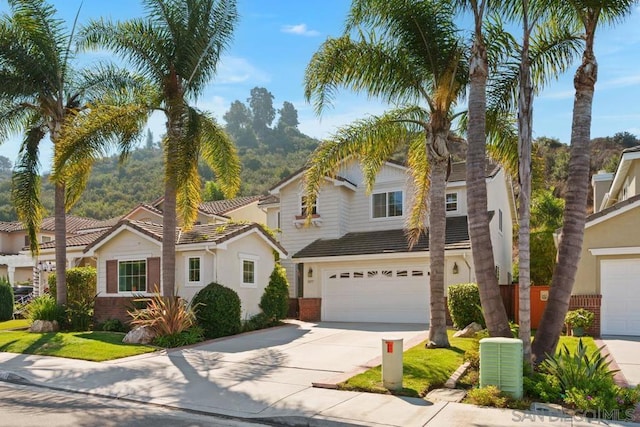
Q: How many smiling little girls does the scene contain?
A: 0